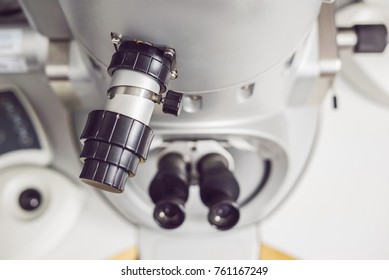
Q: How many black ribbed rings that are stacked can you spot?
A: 3